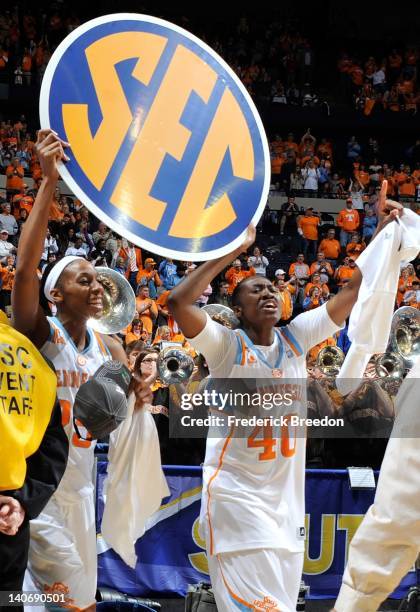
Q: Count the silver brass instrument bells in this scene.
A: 6